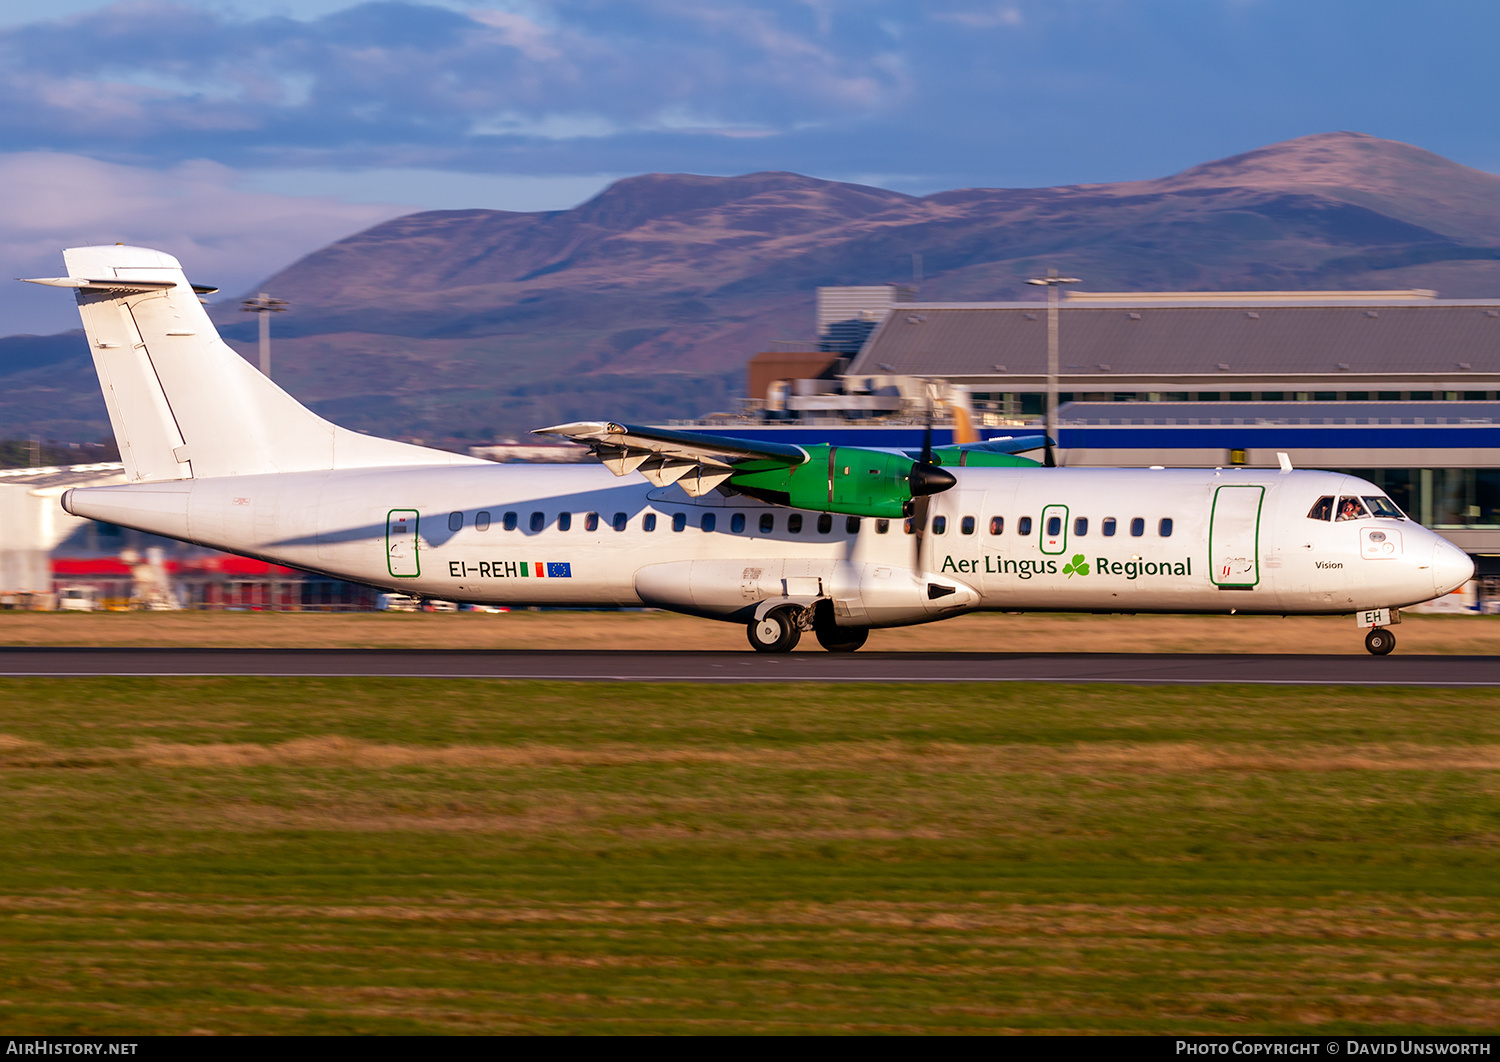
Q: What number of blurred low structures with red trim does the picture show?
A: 1